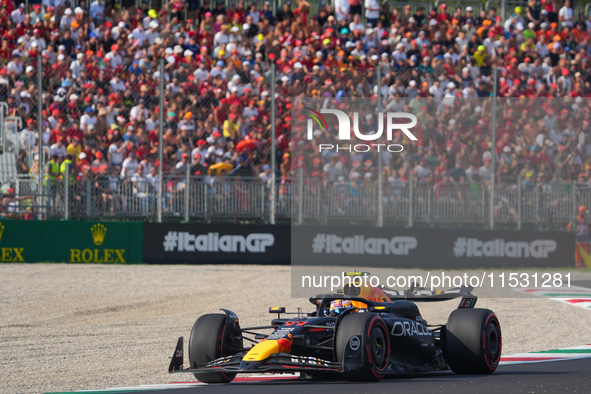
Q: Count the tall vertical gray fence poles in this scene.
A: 5